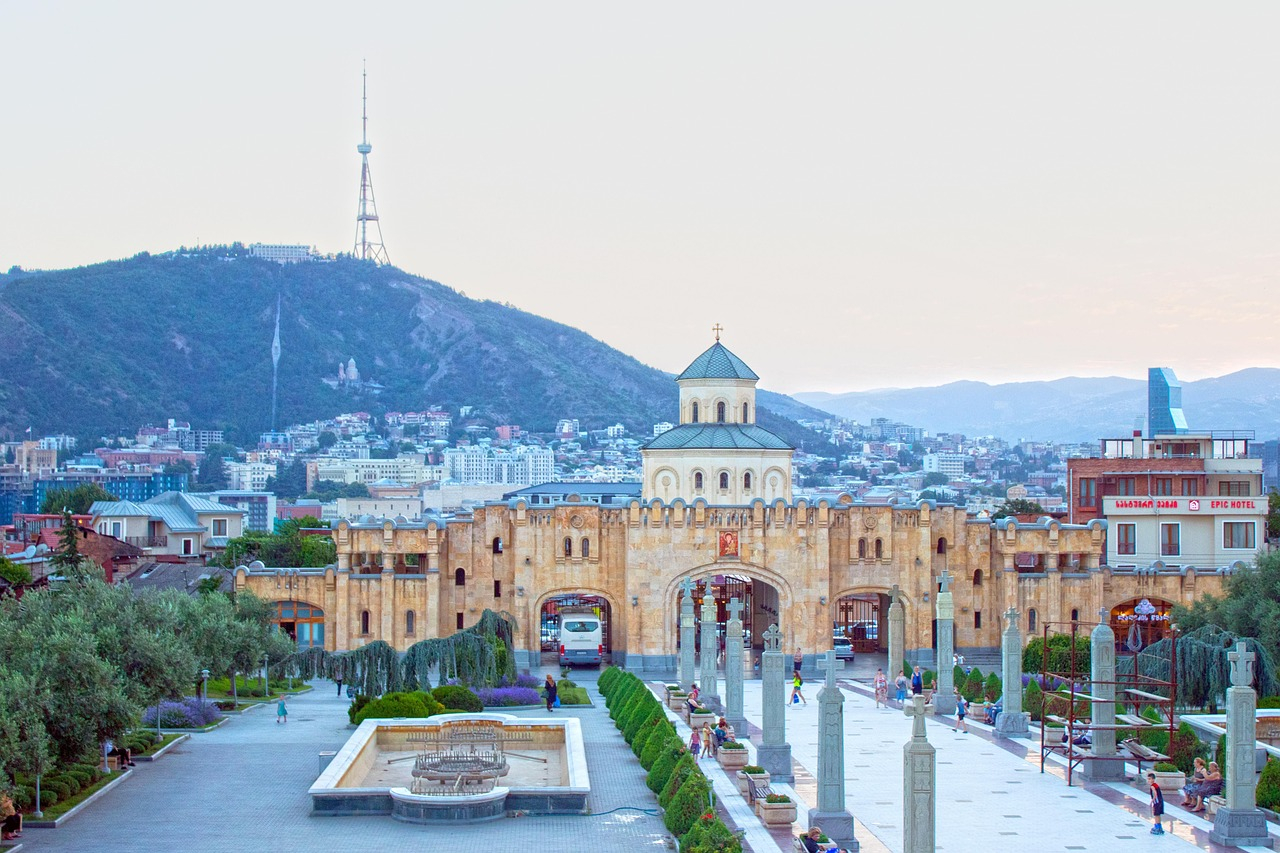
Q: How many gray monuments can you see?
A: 11